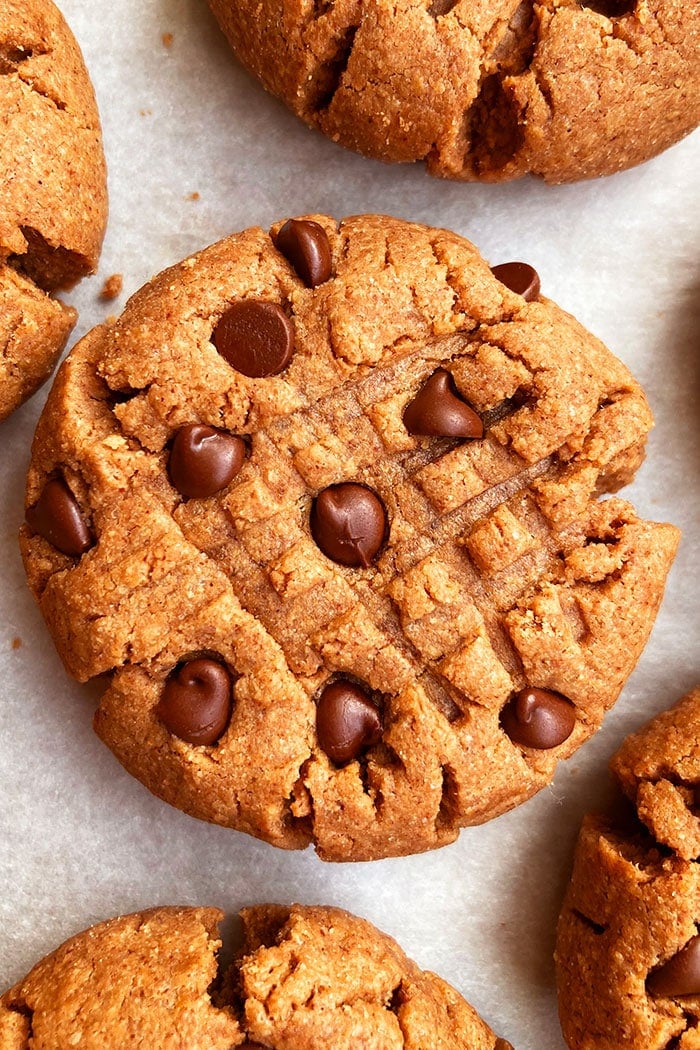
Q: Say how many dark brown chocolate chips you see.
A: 11